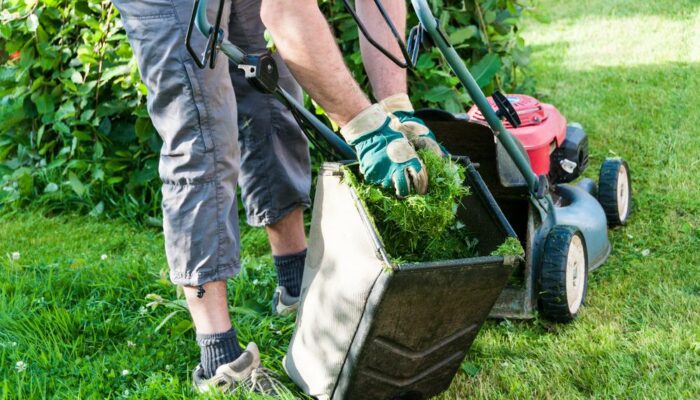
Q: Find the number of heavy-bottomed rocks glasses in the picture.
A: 0